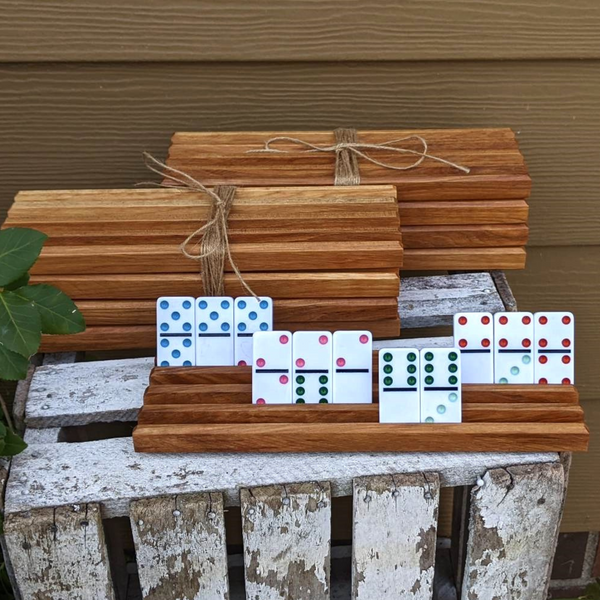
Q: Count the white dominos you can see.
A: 11